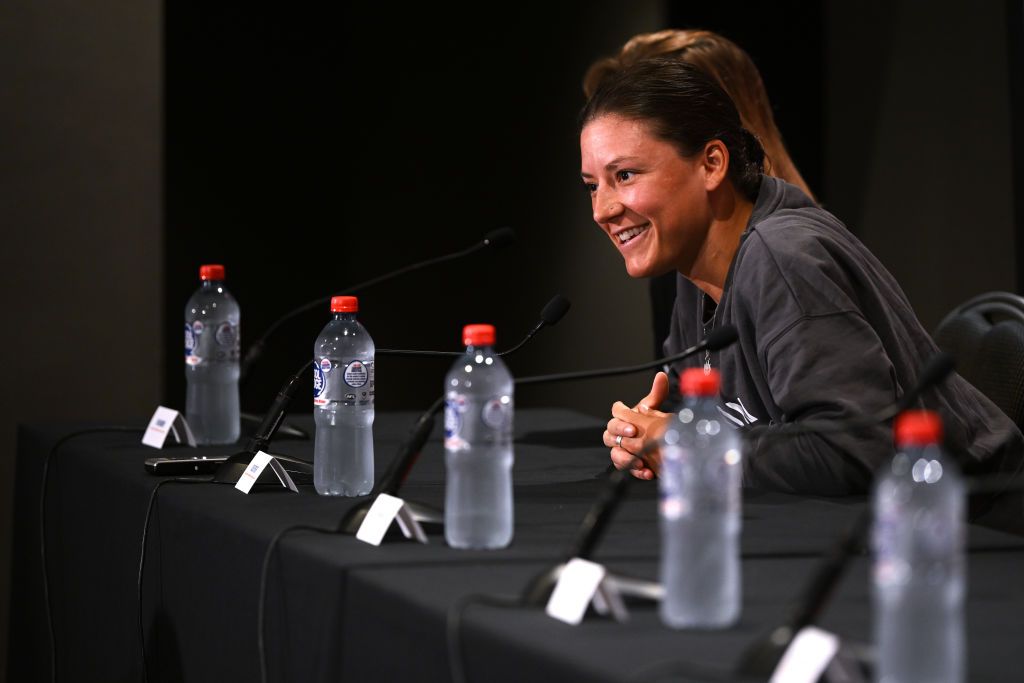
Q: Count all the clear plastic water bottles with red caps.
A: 5